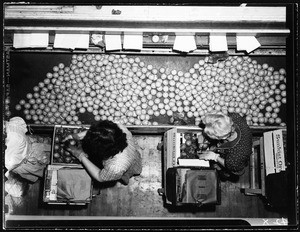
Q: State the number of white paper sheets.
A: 7